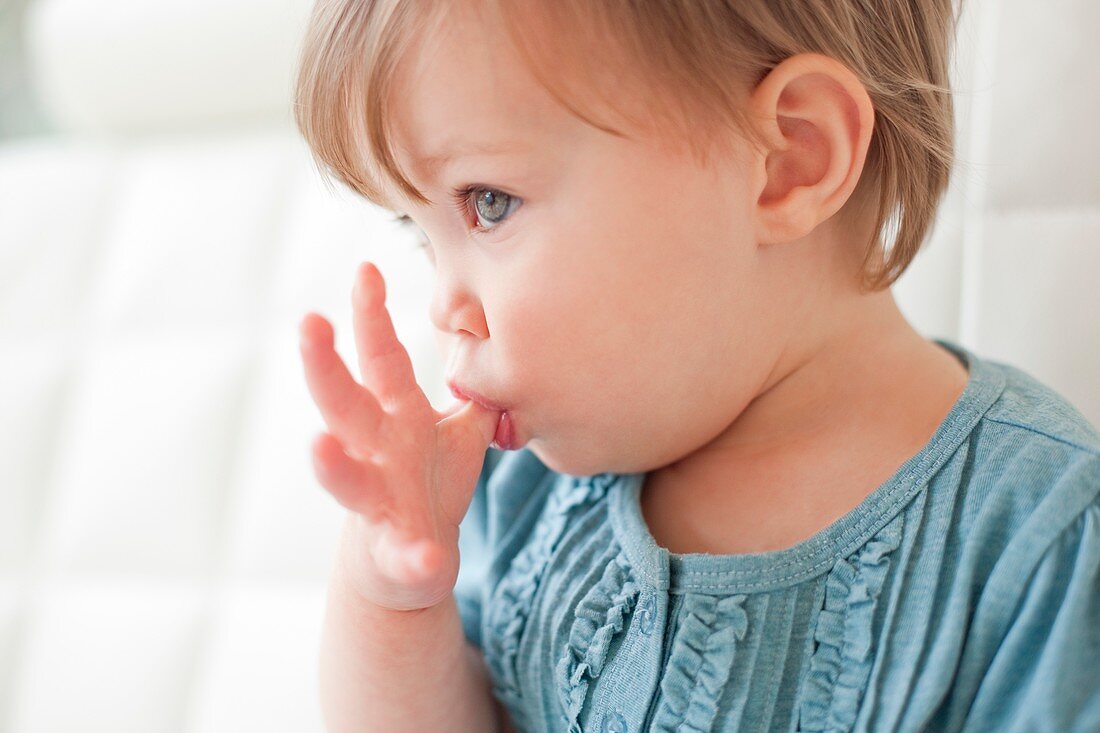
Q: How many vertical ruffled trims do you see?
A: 4